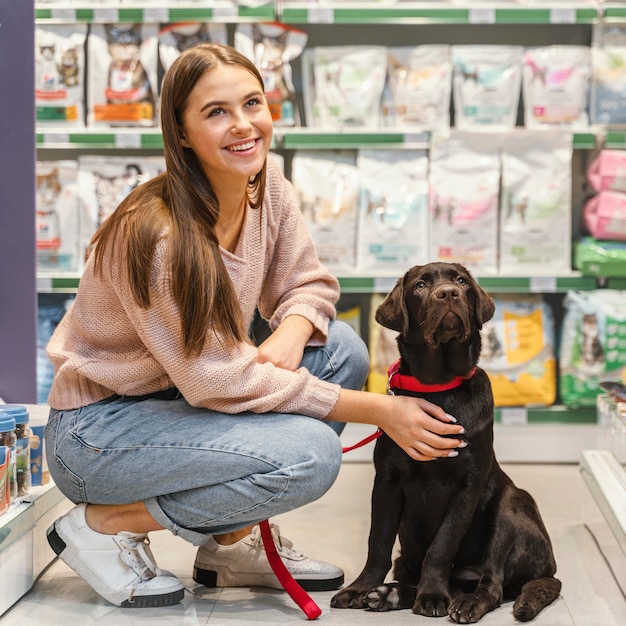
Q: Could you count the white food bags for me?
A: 14